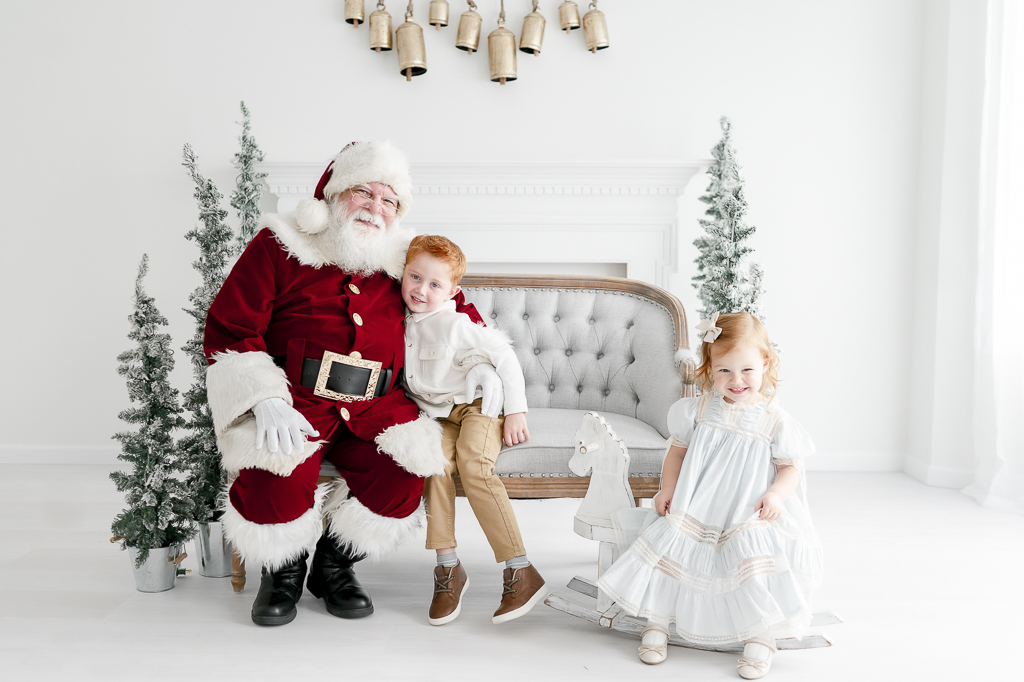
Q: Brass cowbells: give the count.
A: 9